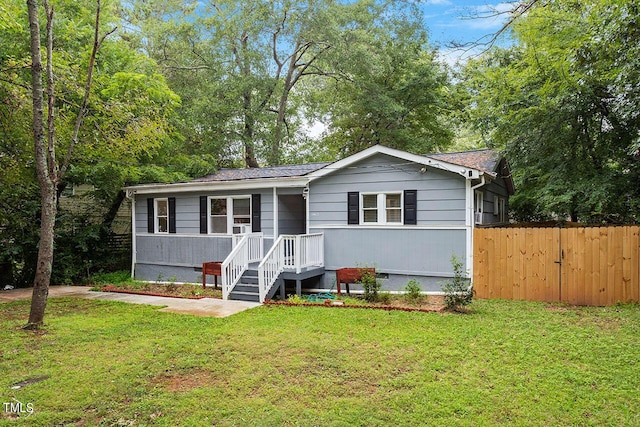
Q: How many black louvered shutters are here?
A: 6